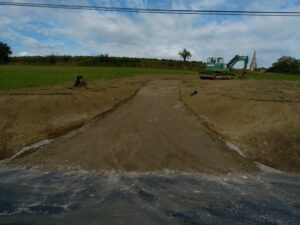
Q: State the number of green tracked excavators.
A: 1